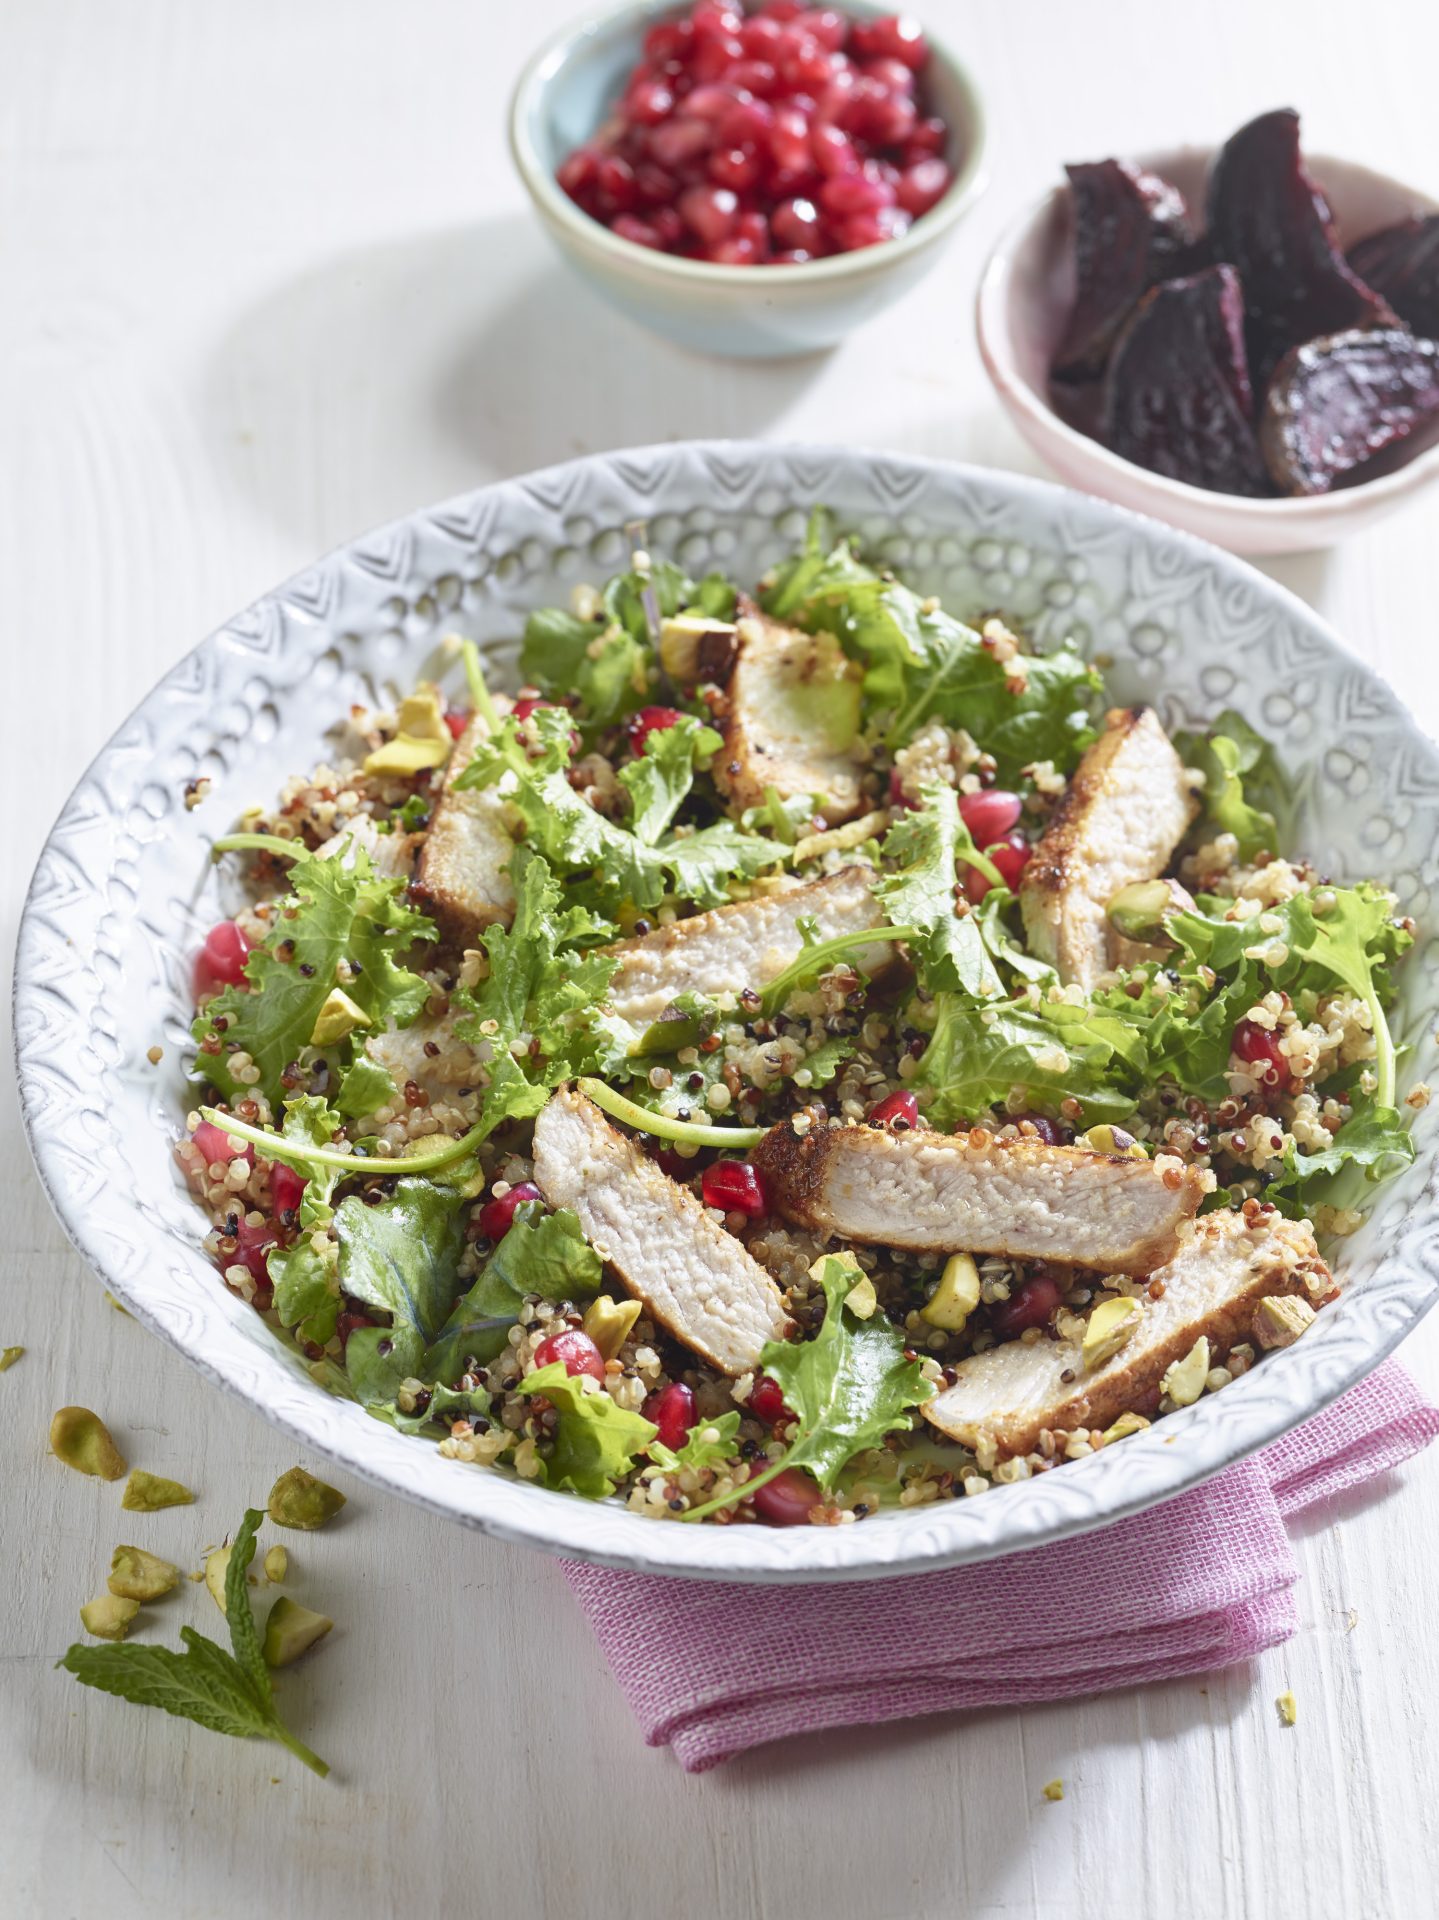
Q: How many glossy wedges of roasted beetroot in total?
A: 5